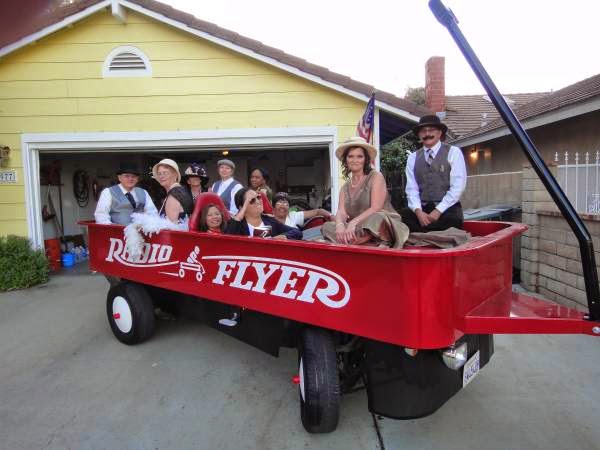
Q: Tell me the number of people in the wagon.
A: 10